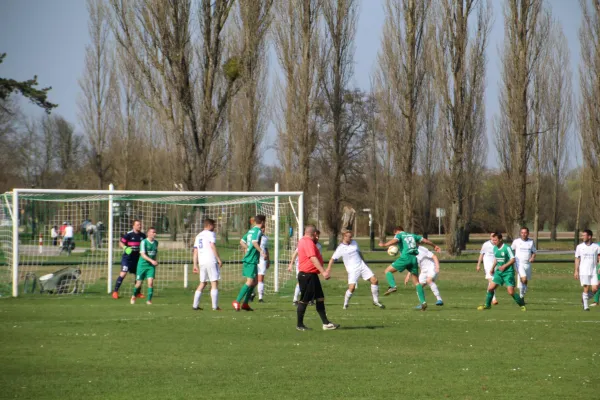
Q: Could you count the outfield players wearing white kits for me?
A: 8